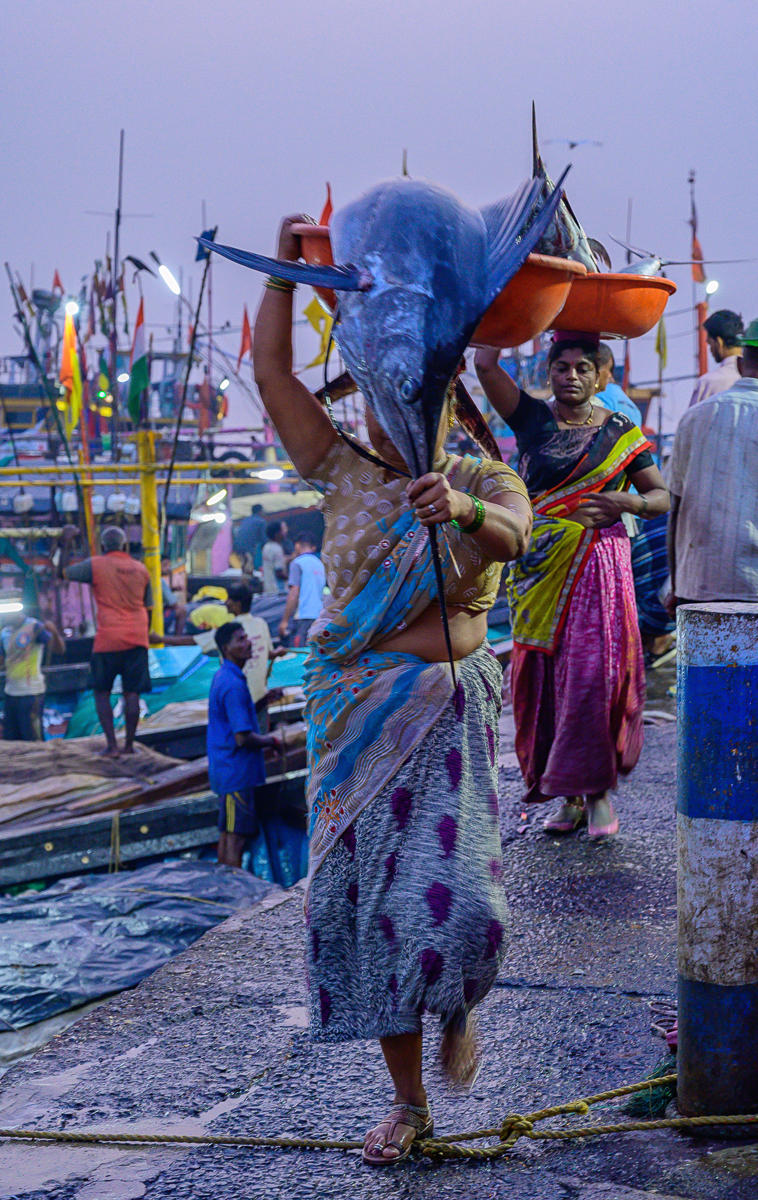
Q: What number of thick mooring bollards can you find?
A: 1